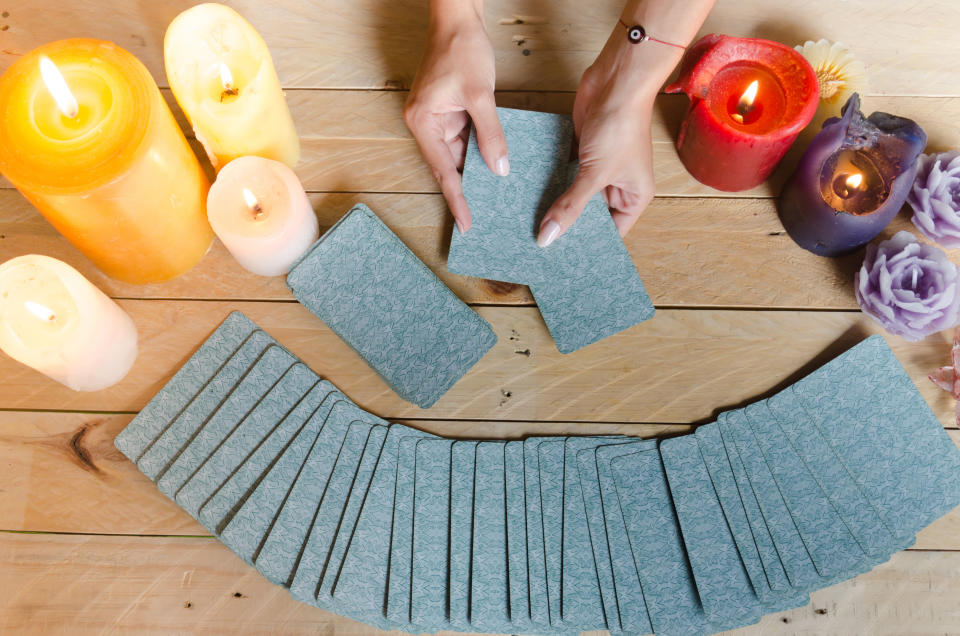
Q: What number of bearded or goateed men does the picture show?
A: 0